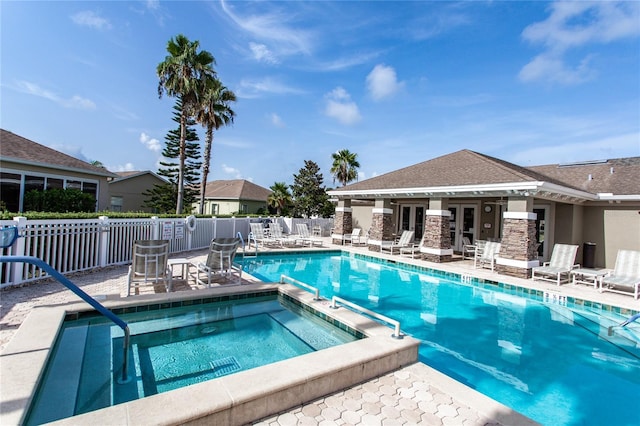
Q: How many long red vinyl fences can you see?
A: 0